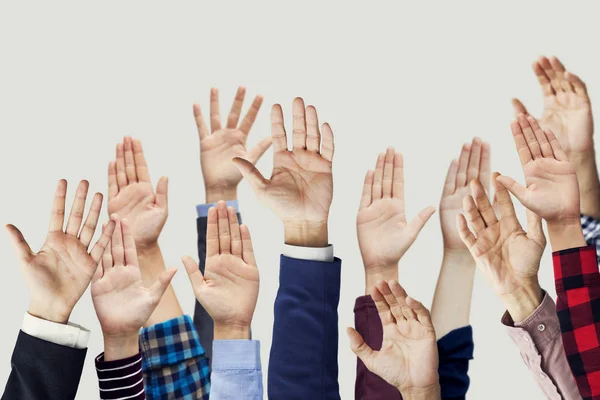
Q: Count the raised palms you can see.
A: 12